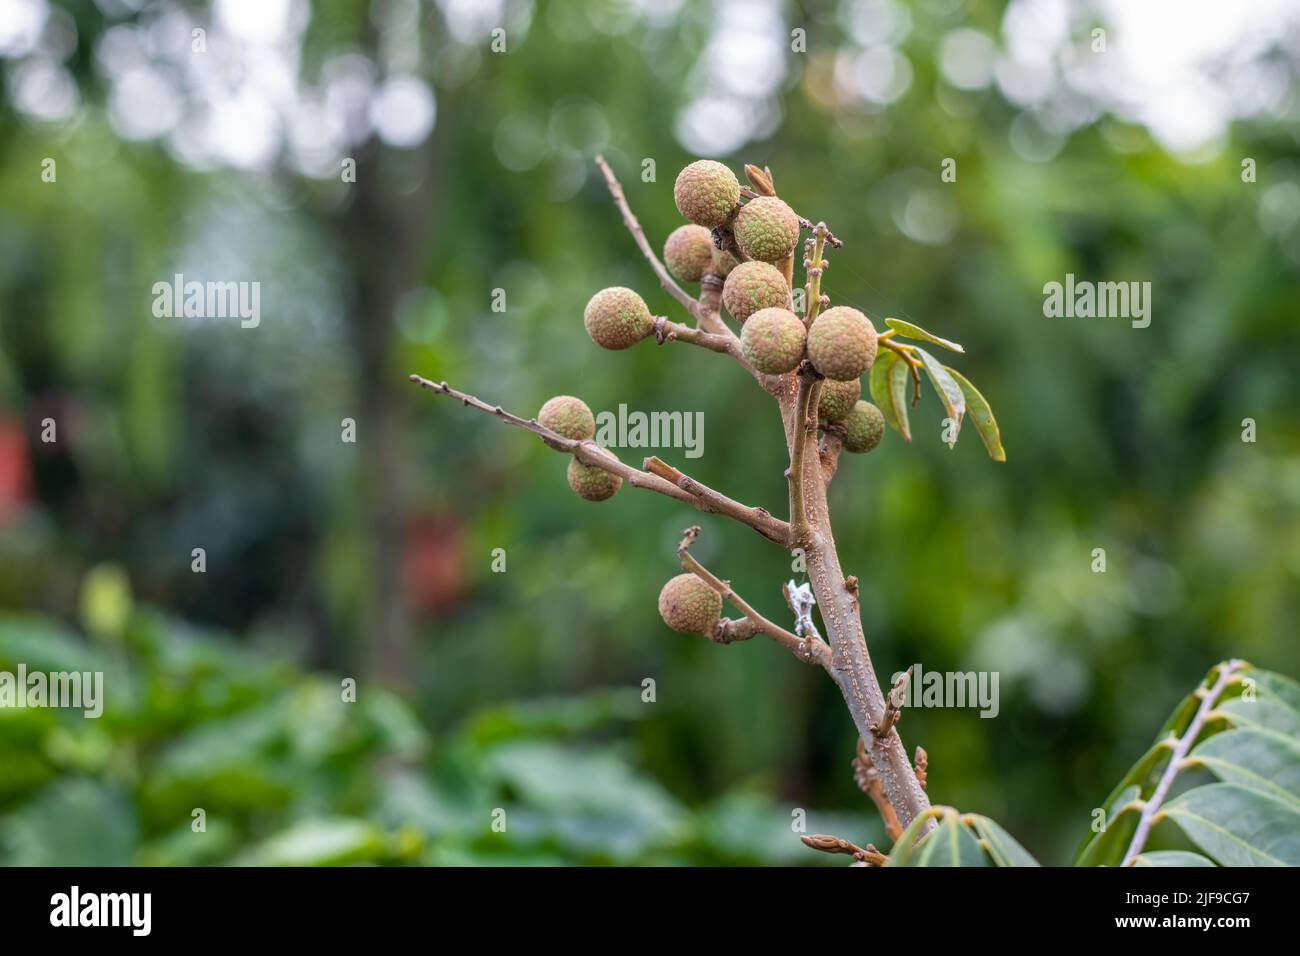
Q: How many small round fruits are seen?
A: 13